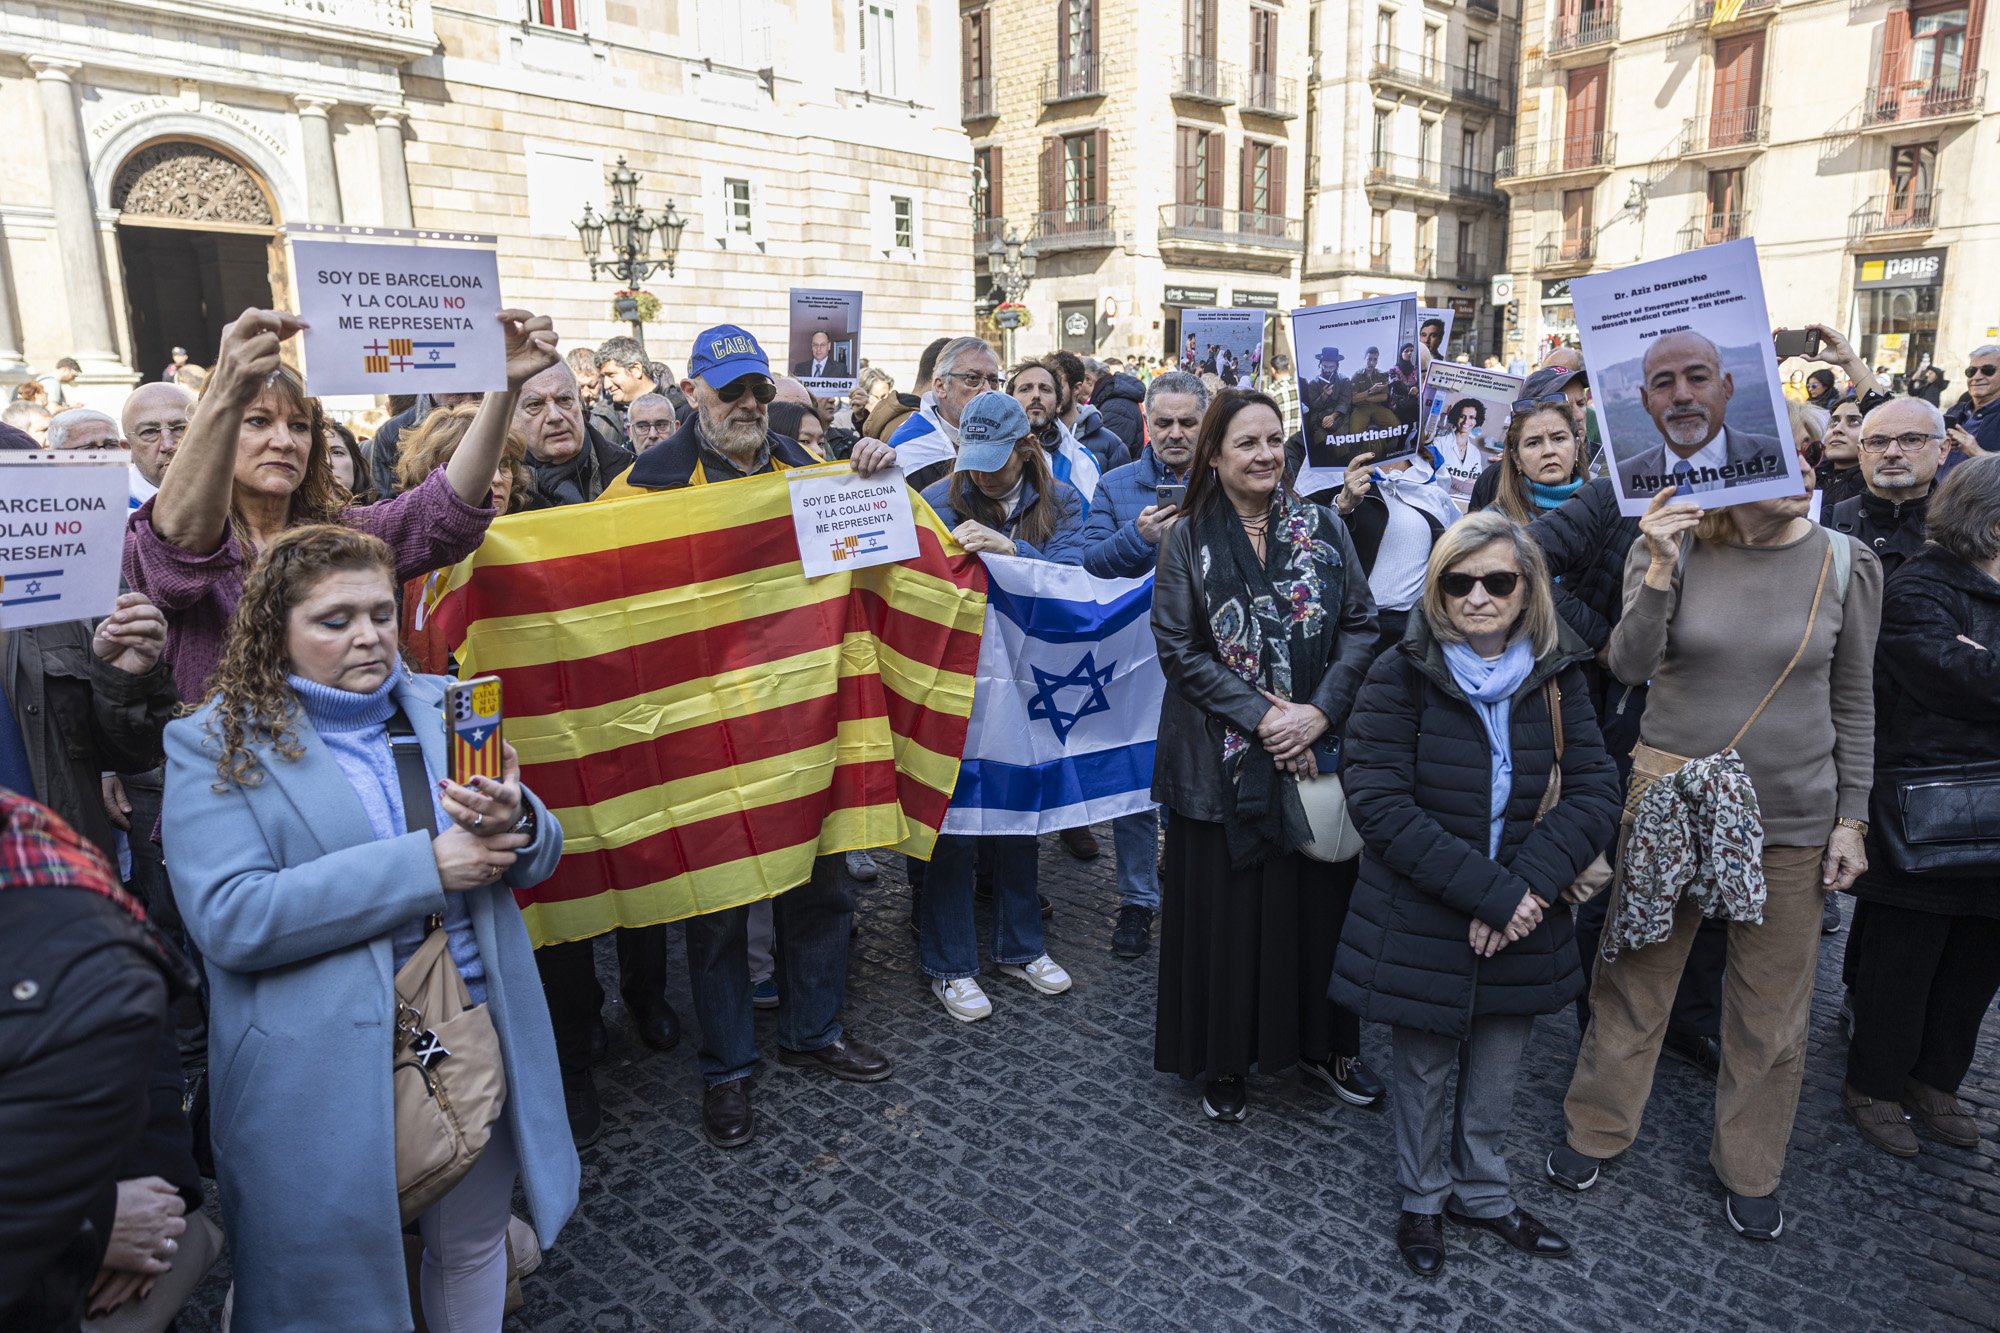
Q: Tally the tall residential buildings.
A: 3